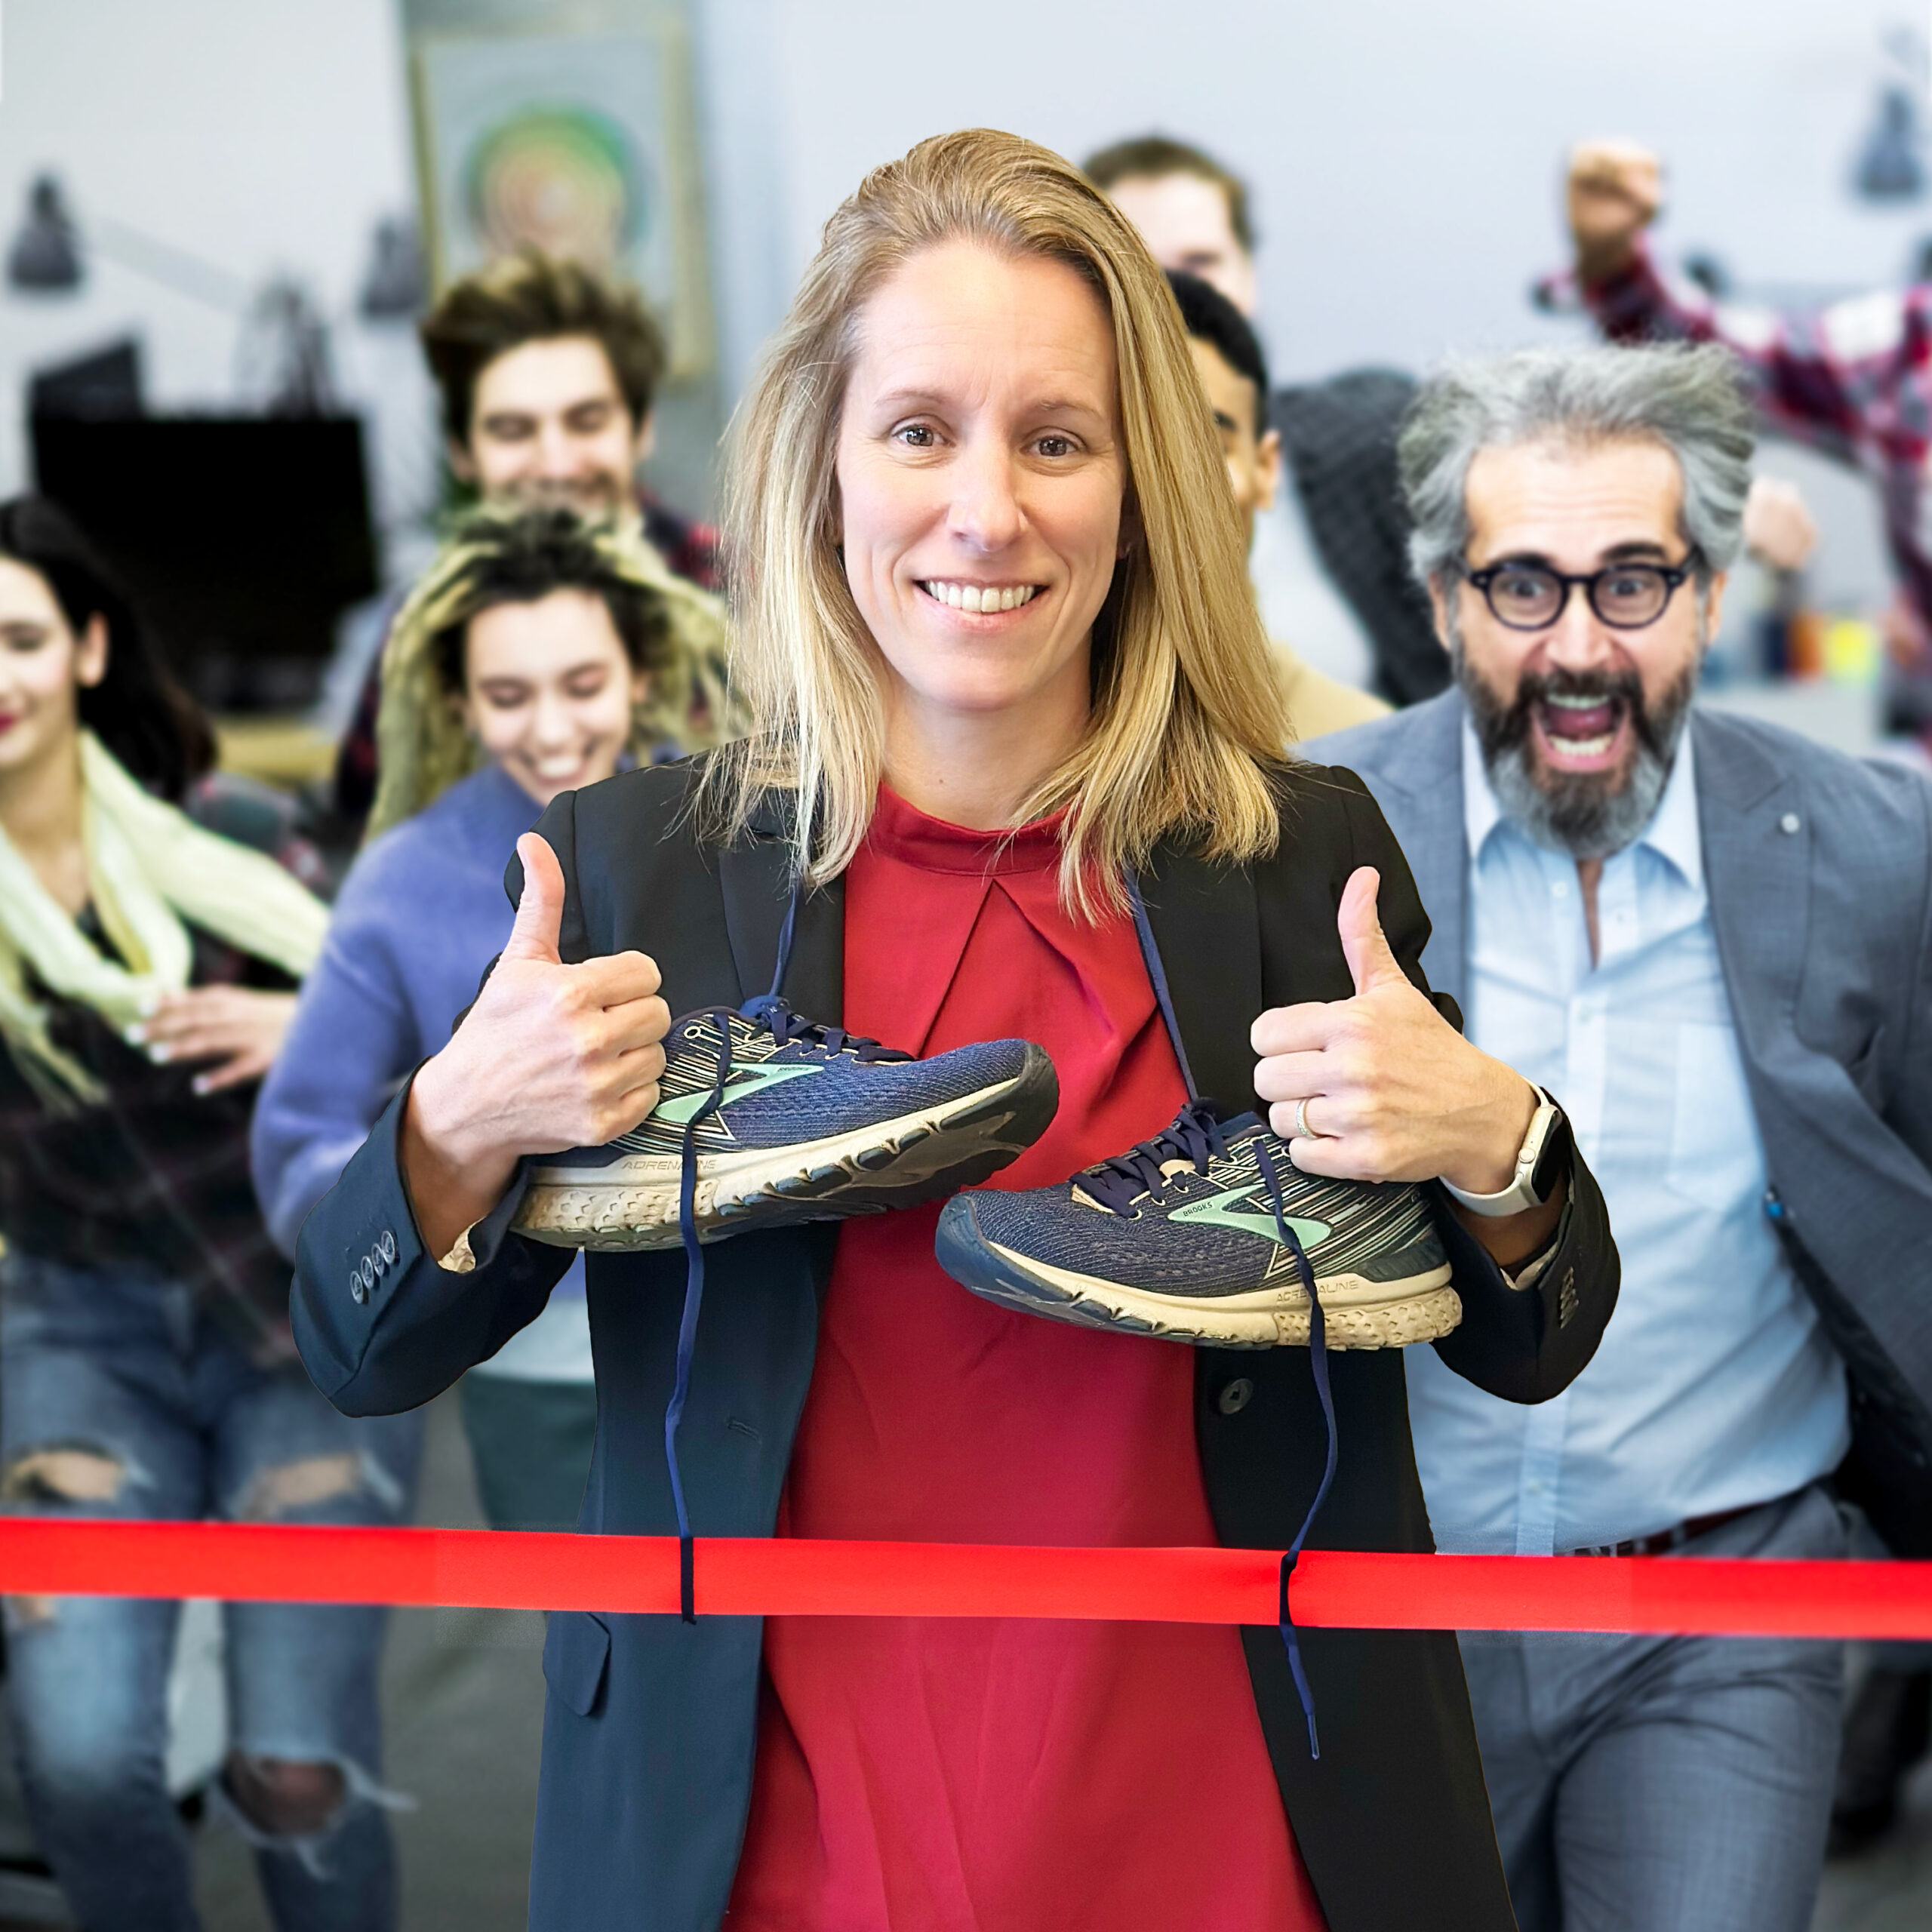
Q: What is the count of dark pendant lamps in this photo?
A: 3